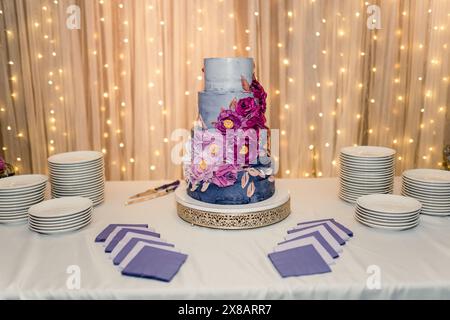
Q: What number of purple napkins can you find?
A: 8